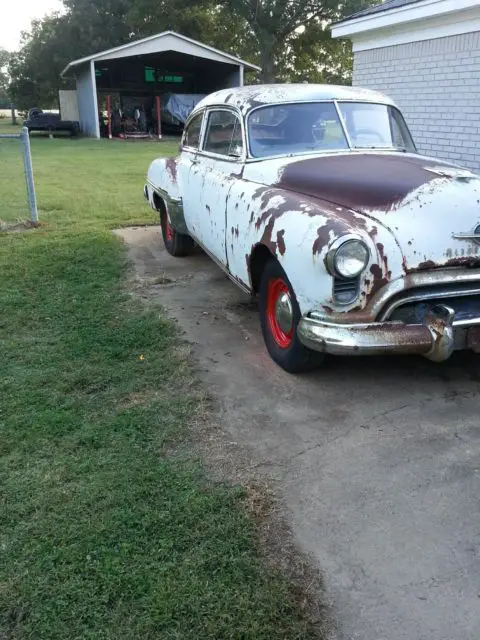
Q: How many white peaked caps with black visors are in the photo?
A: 0